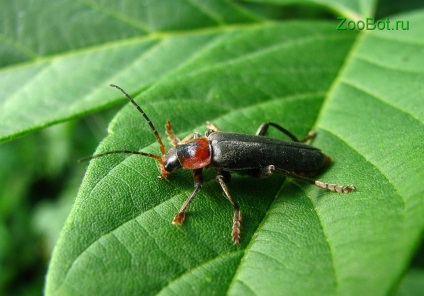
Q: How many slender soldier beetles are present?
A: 1